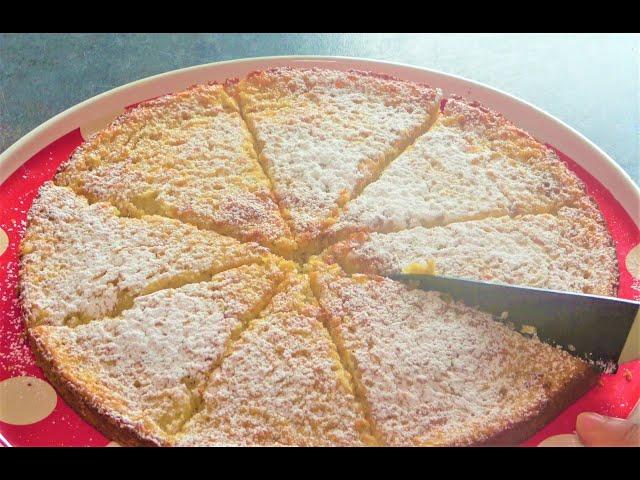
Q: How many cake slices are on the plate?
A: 8